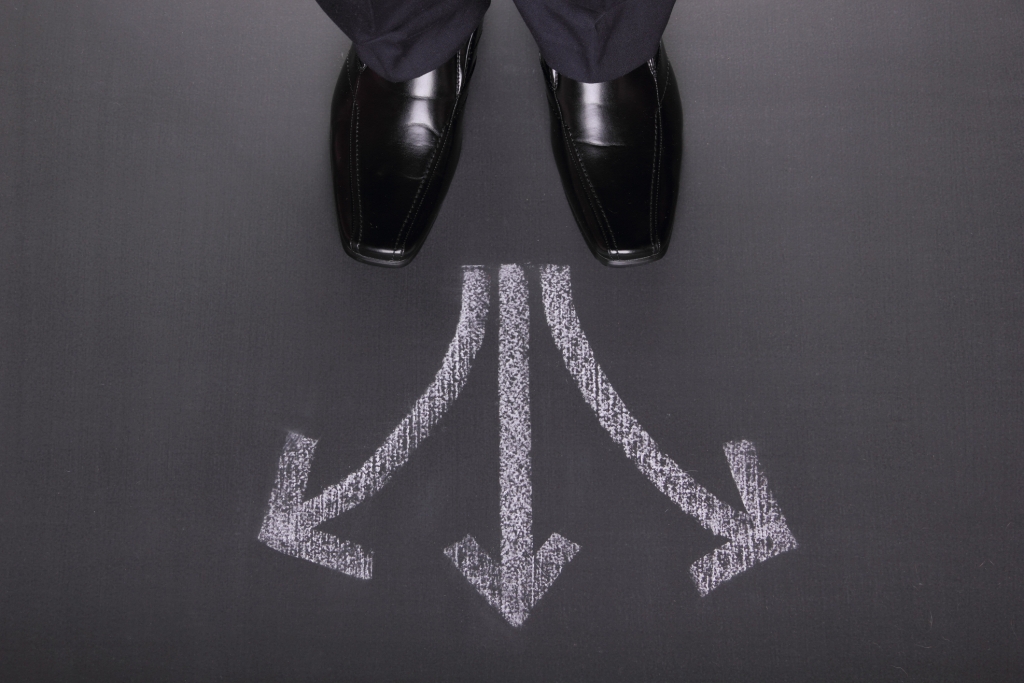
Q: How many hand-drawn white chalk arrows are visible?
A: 3